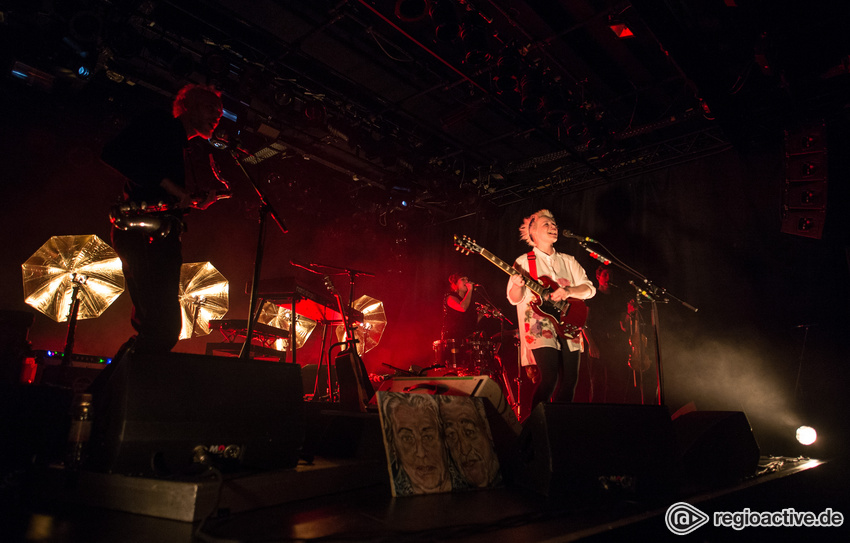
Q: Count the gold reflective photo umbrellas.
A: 4